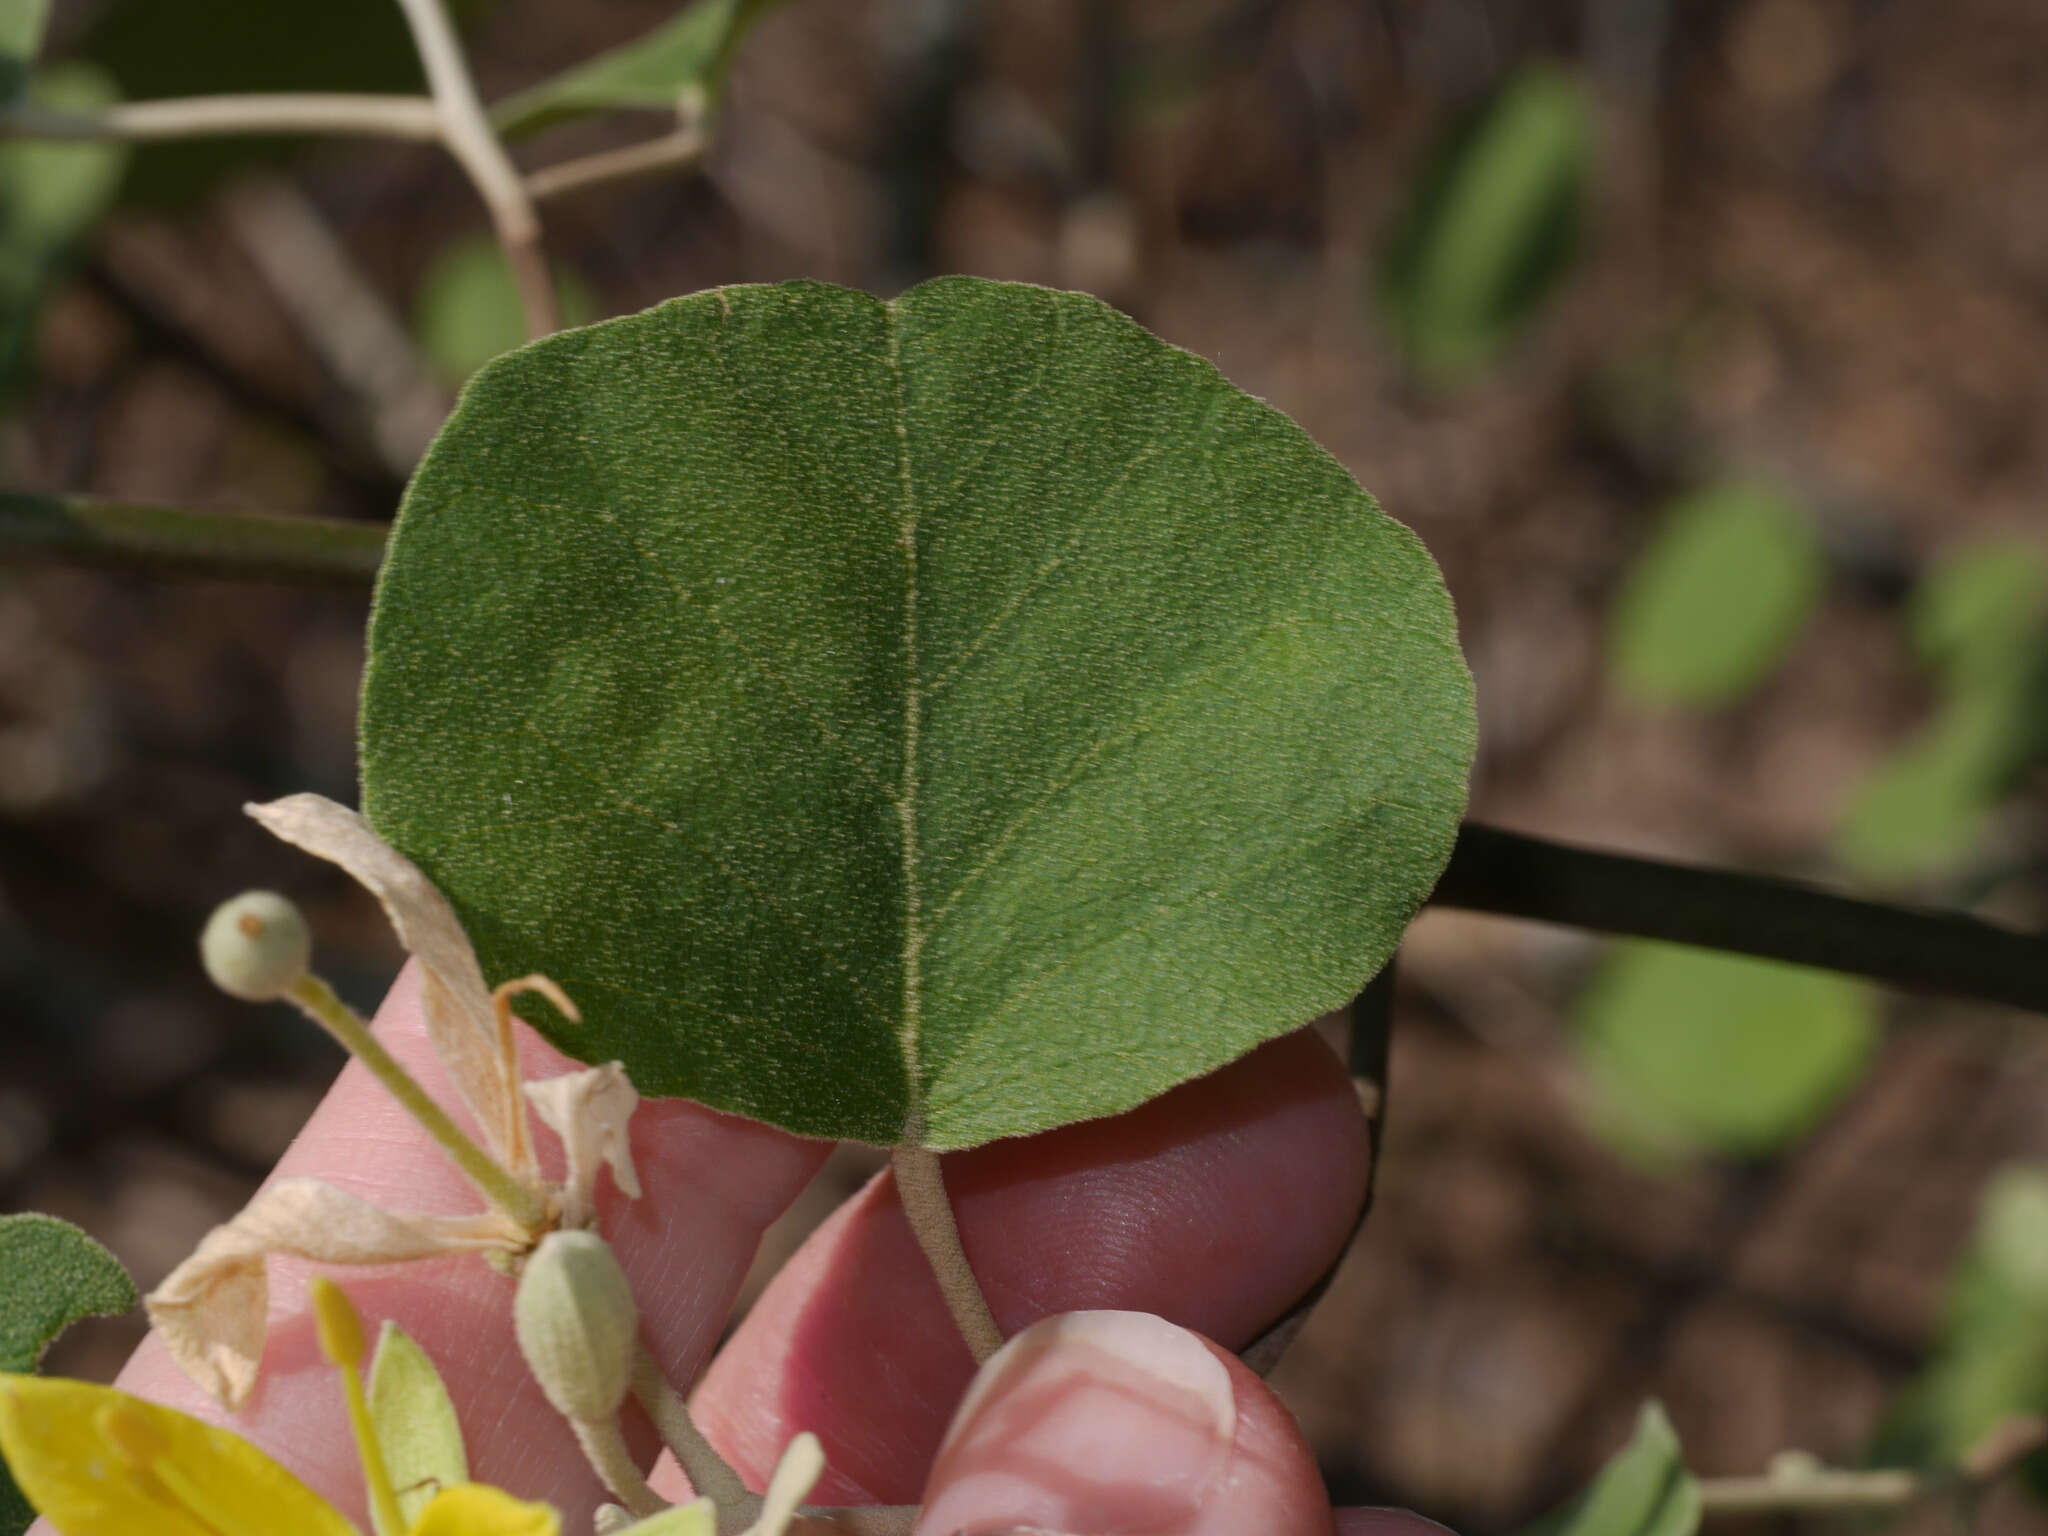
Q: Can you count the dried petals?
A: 3